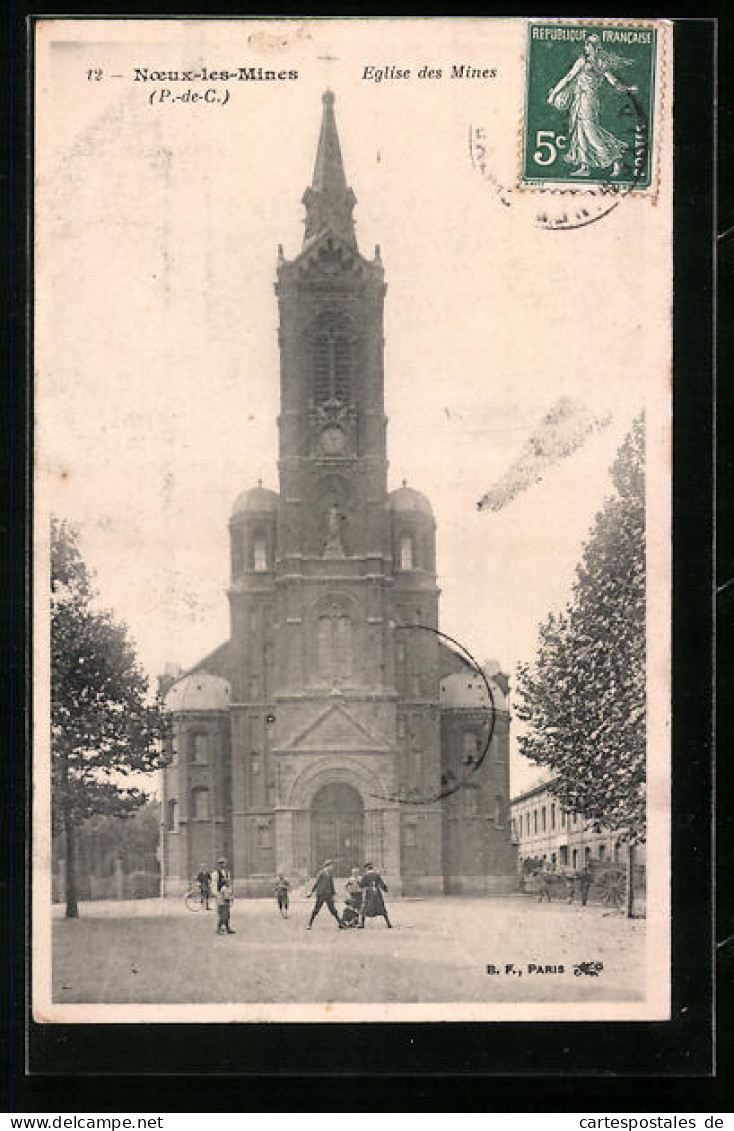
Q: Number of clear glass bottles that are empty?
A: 0